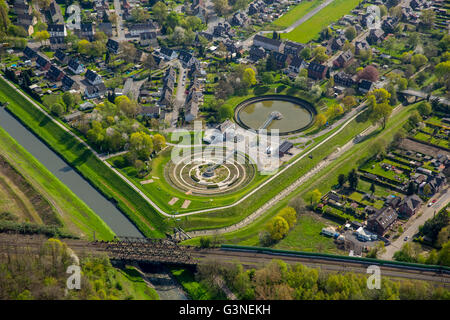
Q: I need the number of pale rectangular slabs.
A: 3